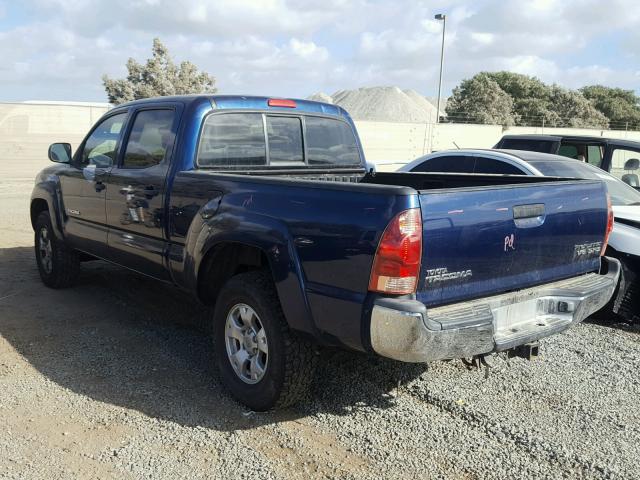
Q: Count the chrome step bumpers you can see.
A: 1